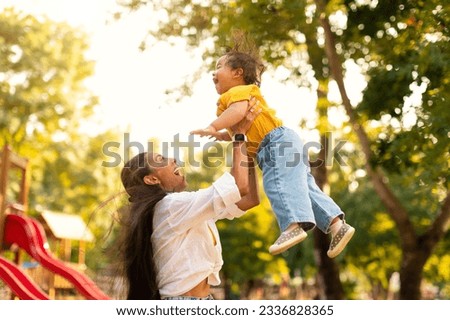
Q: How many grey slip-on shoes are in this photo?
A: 2